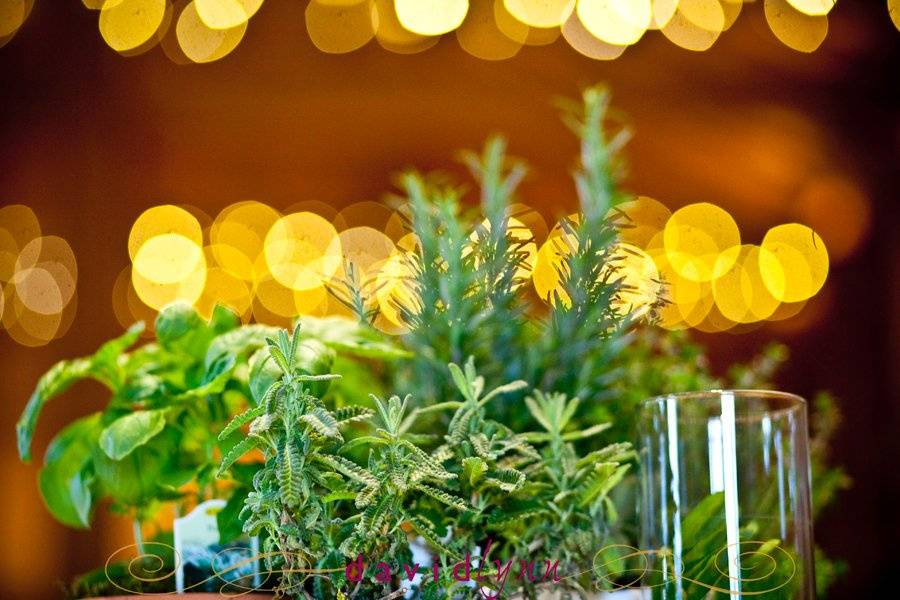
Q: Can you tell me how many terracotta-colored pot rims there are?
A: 1